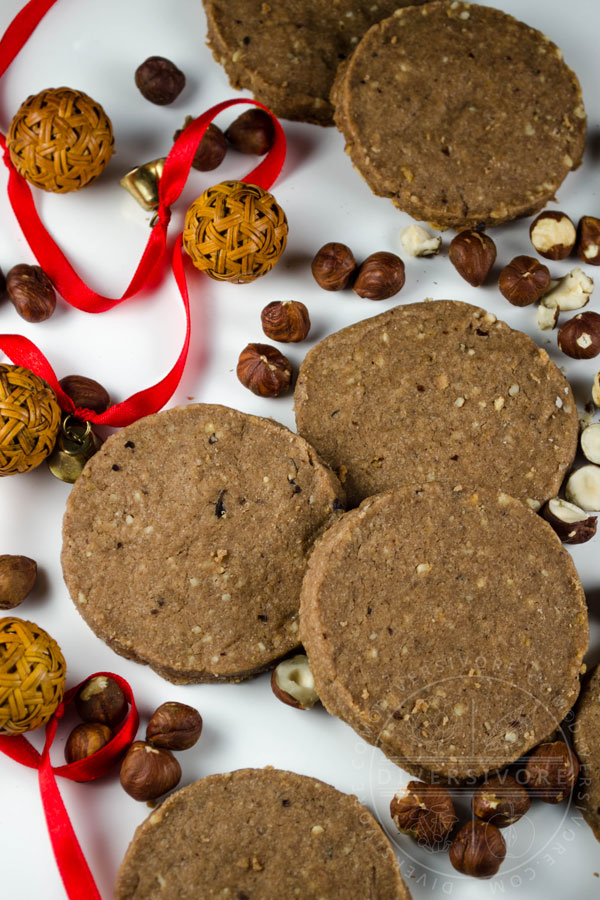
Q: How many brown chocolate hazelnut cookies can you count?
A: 7